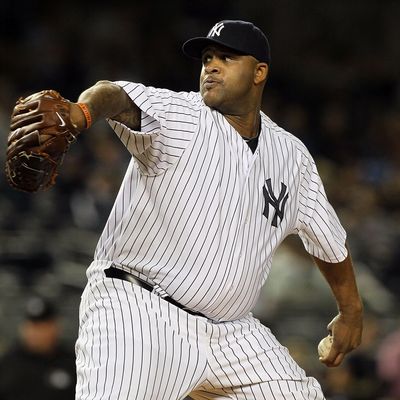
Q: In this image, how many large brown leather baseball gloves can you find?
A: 1